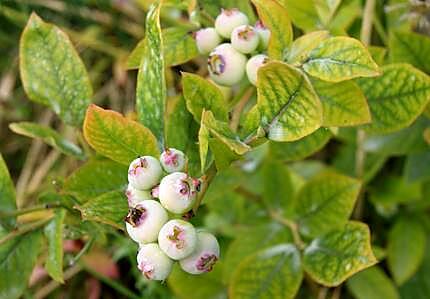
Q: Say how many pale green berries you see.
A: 14